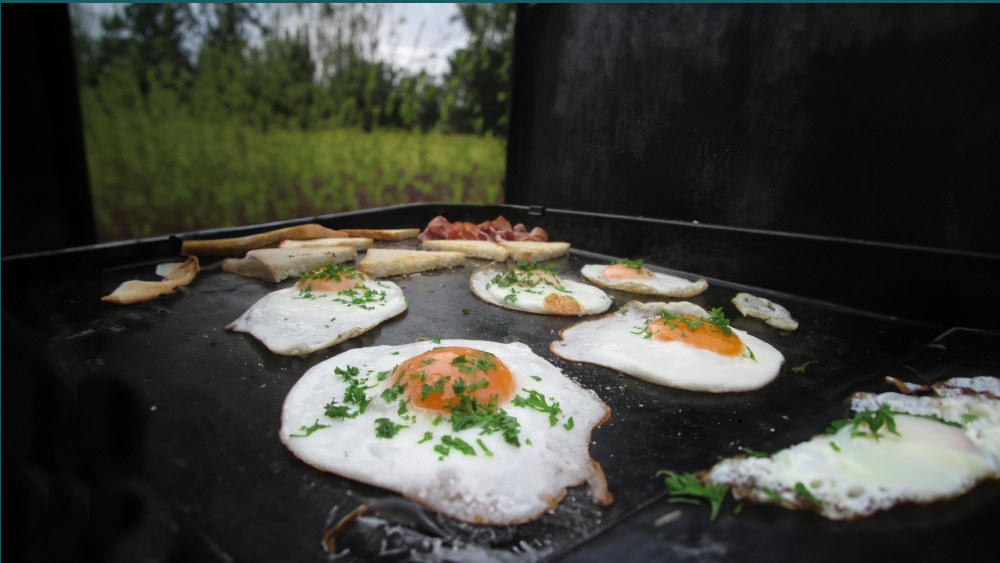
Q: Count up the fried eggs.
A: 6